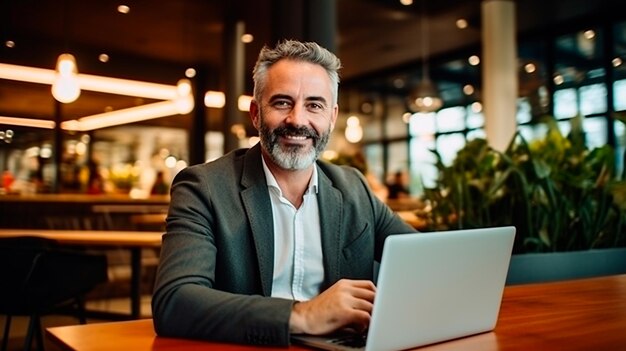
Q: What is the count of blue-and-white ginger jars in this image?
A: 0